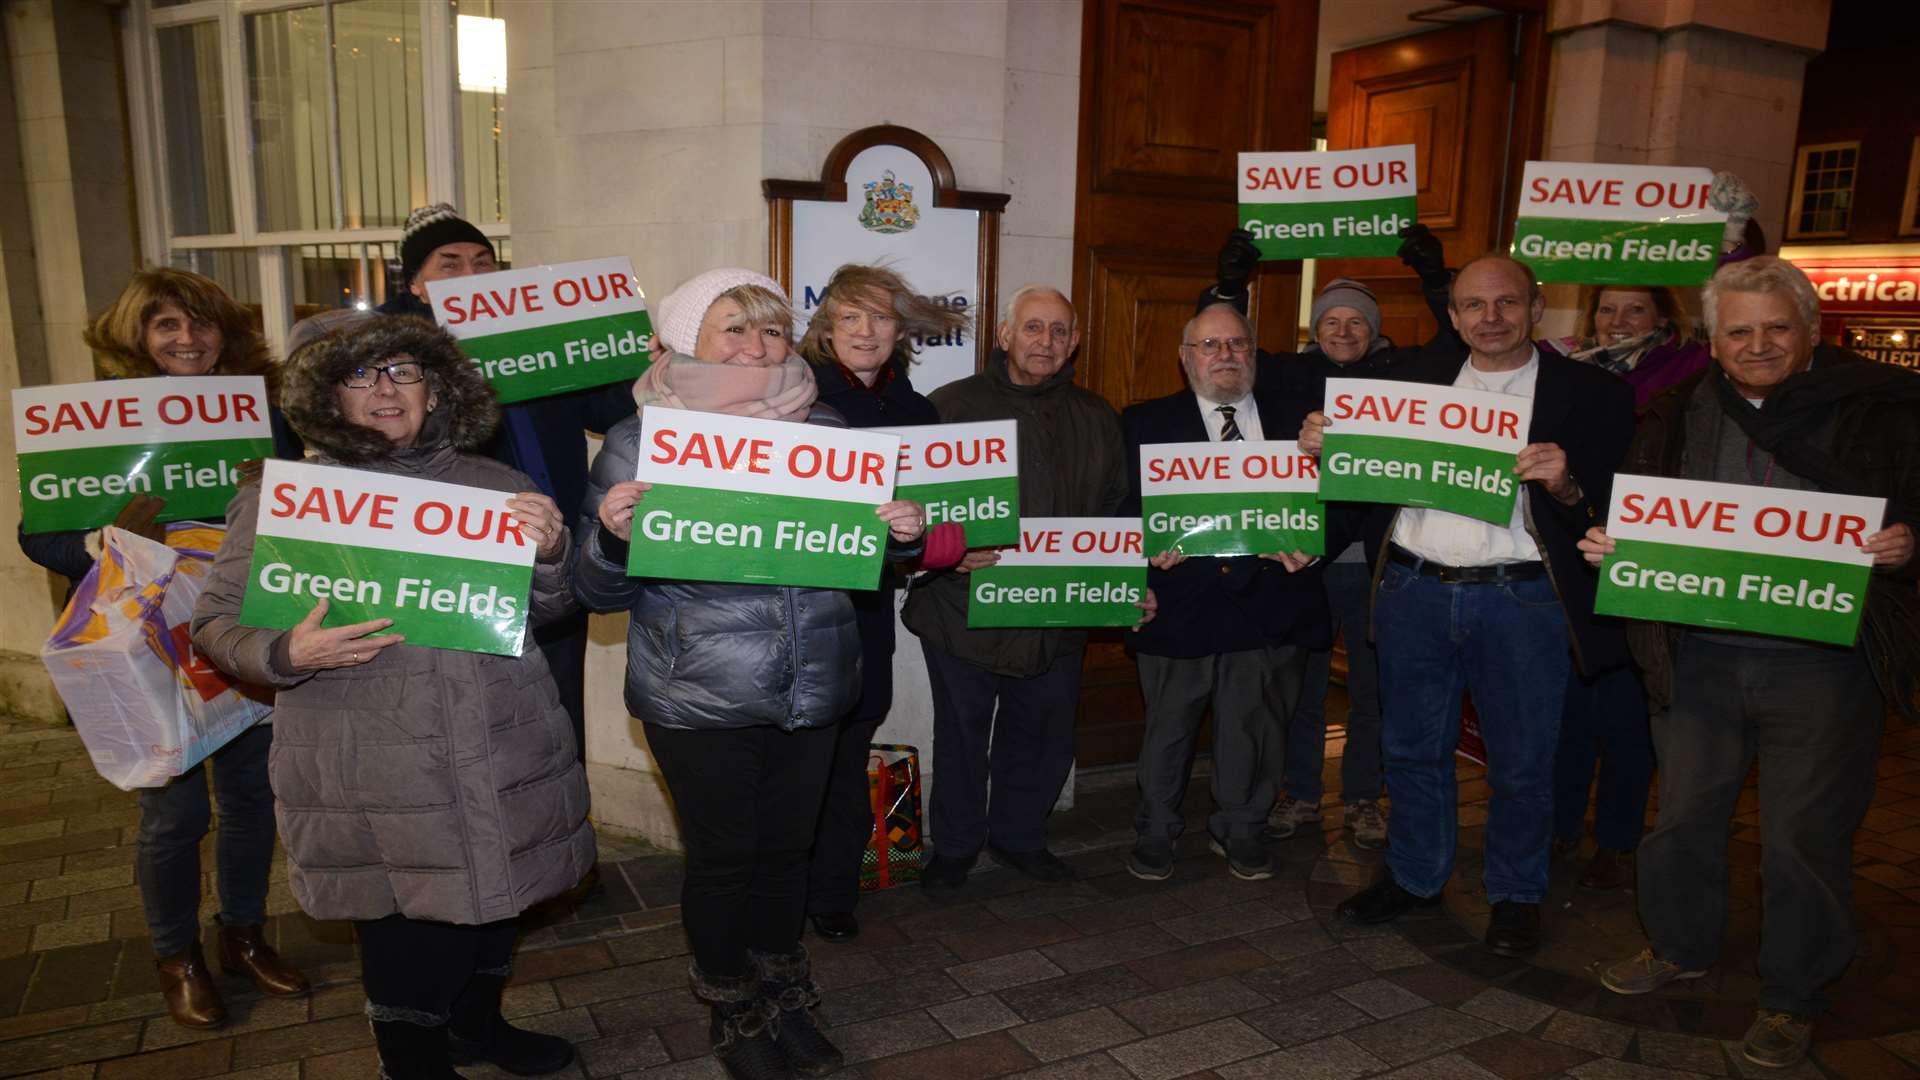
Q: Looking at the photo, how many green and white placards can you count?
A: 11